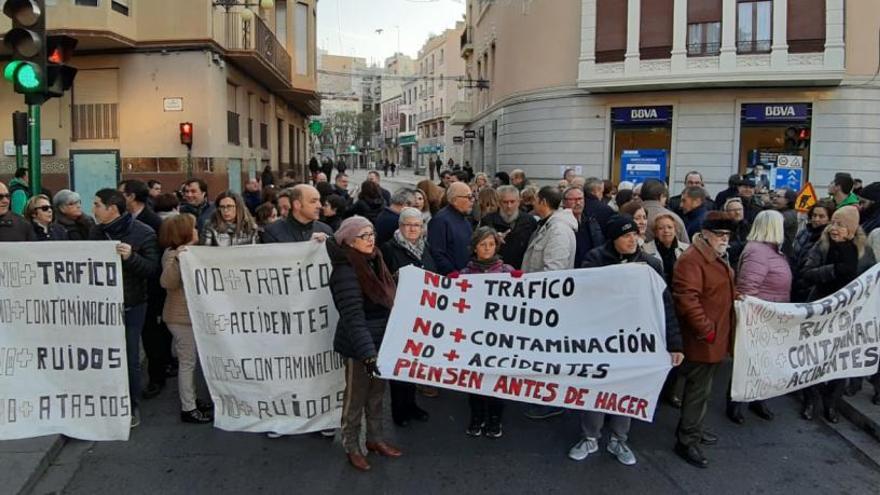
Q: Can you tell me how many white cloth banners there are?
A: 4